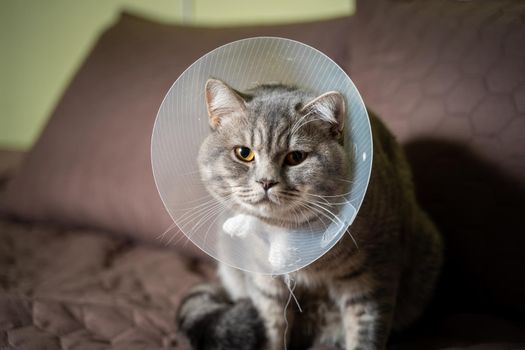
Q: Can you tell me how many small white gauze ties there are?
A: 2